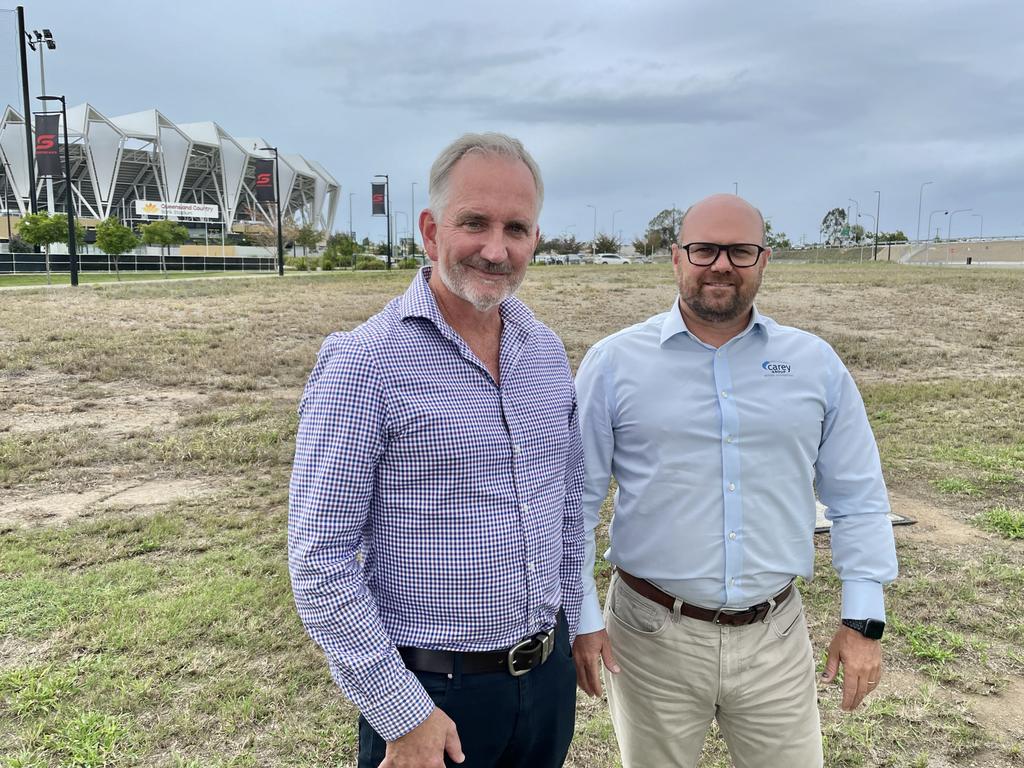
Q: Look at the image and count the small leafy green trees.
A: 3